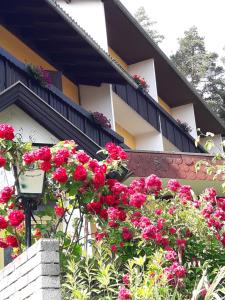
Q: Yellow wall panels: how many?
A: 5